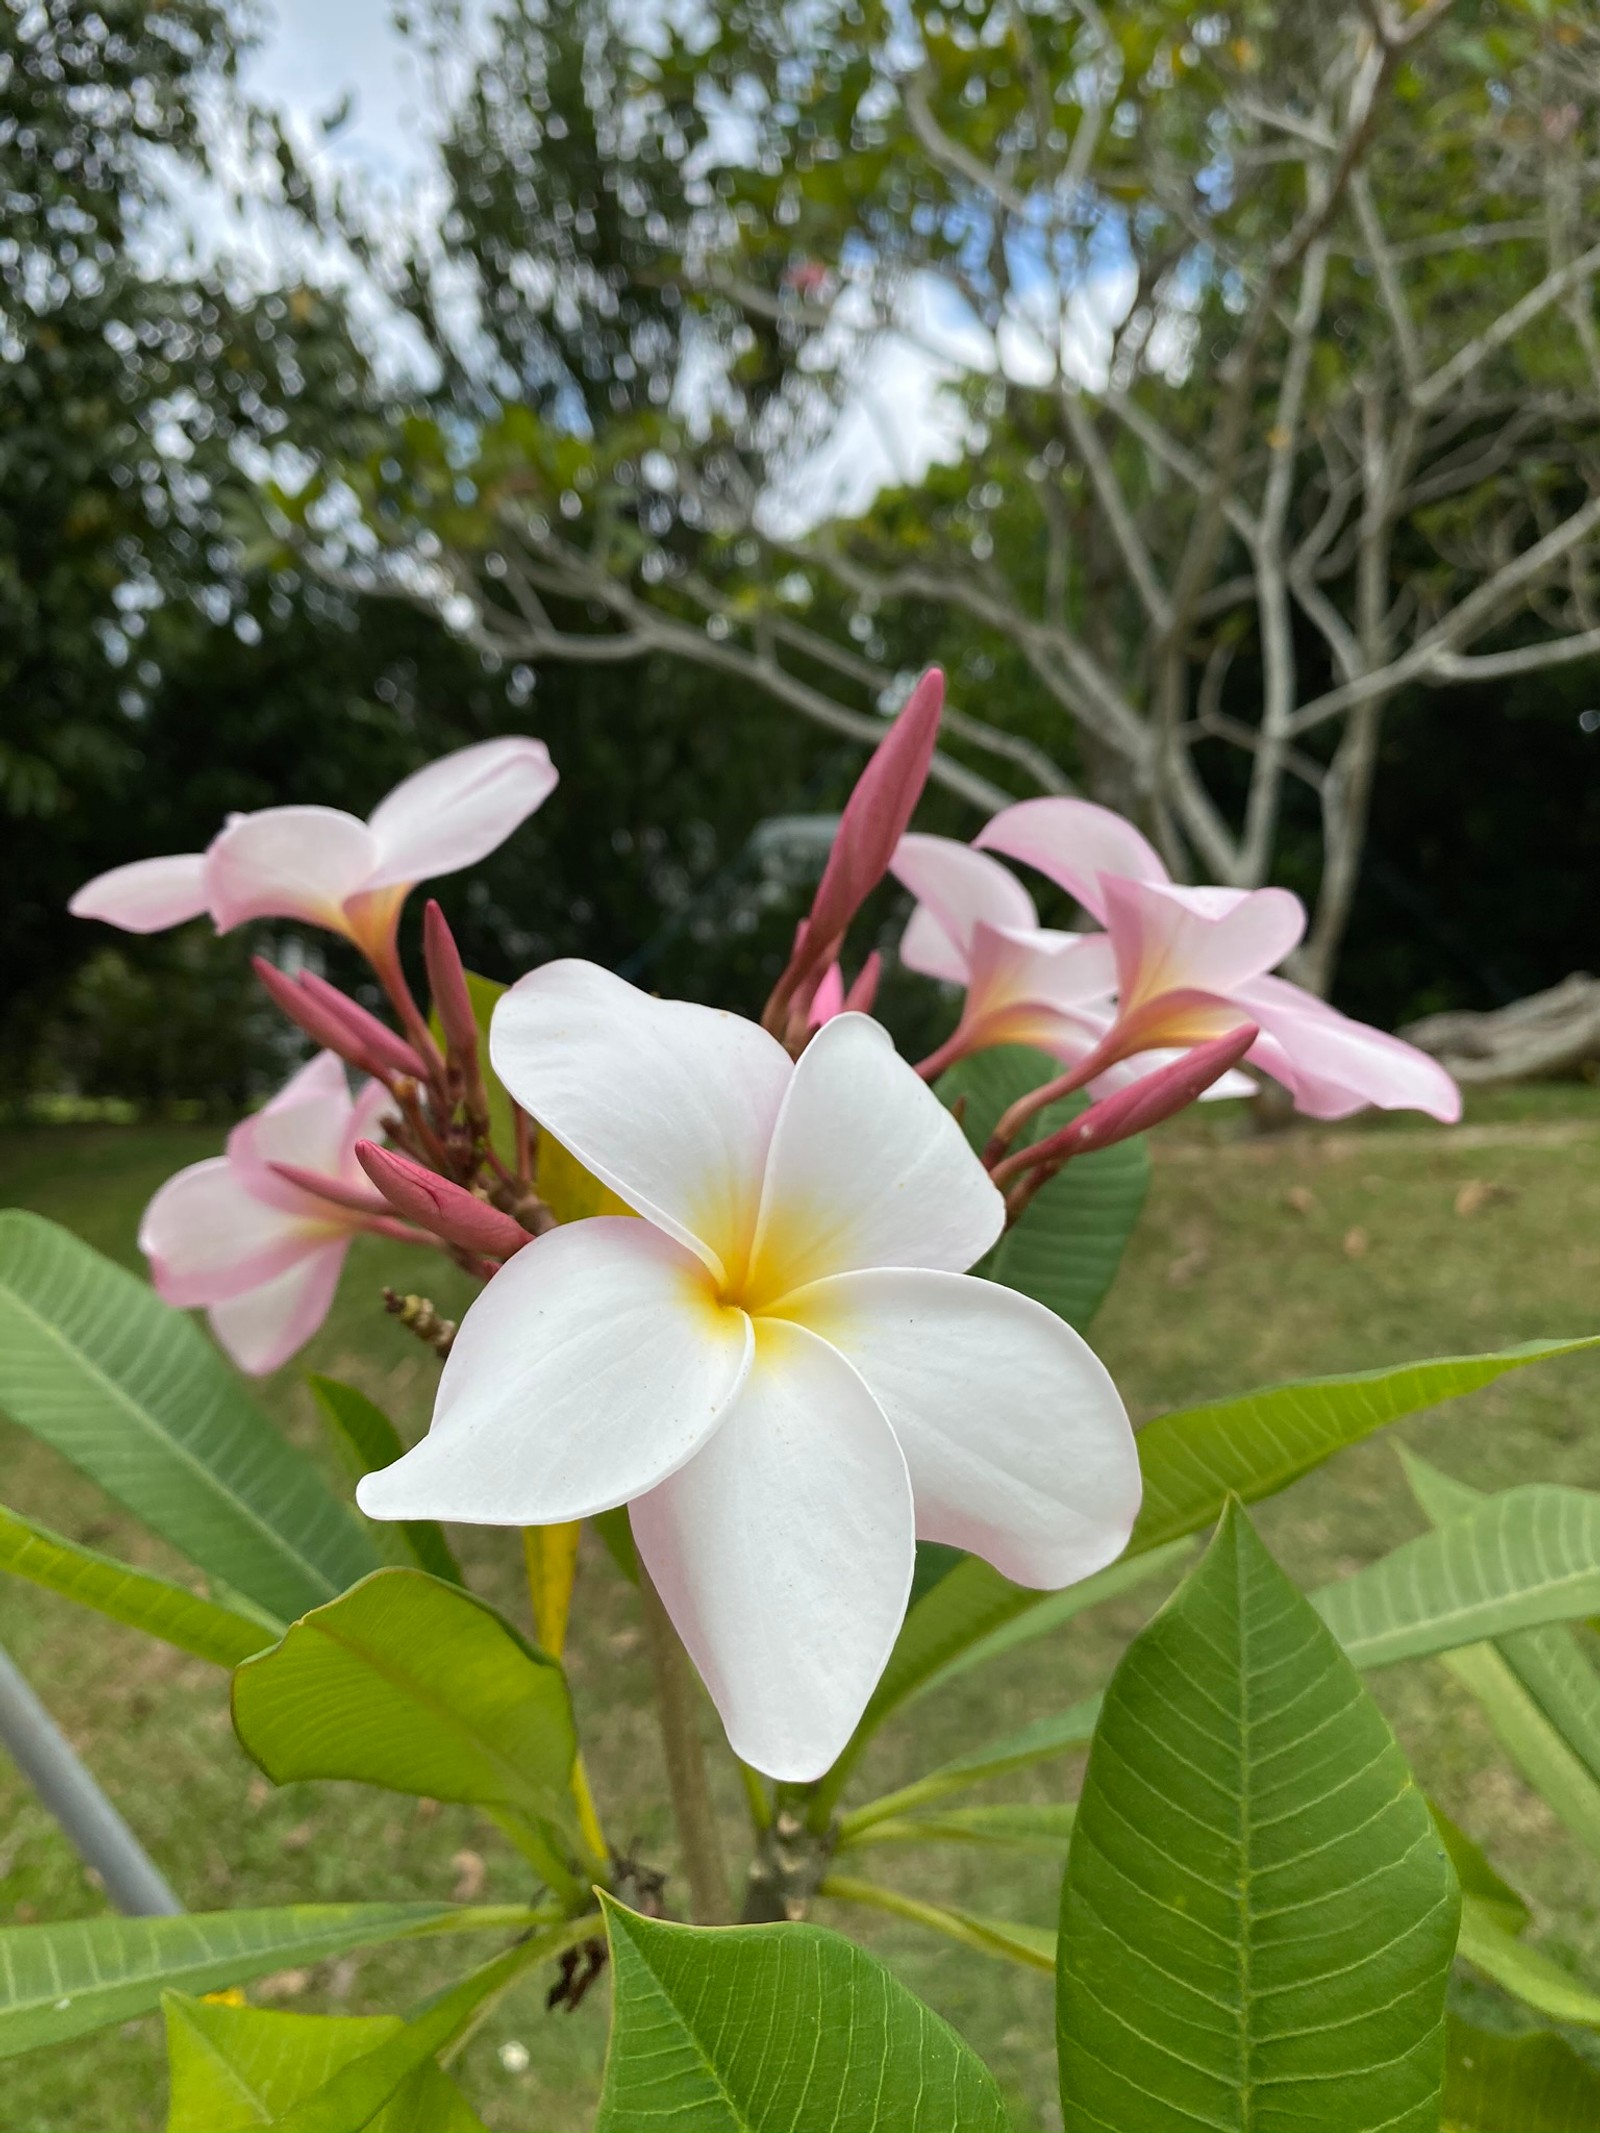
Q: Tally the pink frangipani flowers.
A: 4